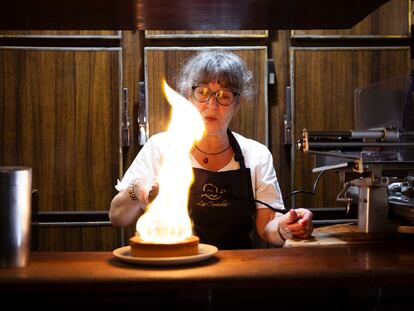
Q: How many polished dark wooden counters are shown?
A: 1